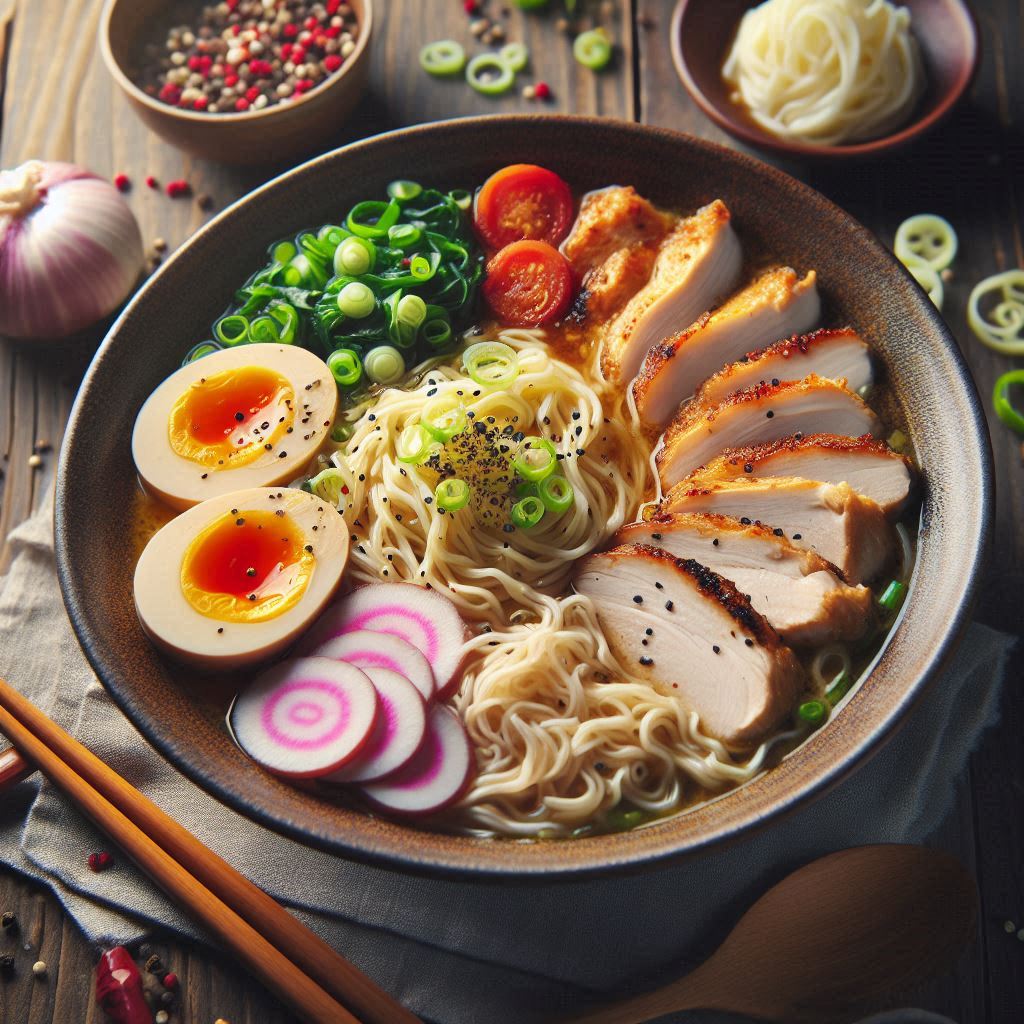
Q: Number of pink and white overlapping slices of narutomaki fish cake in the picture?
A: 5